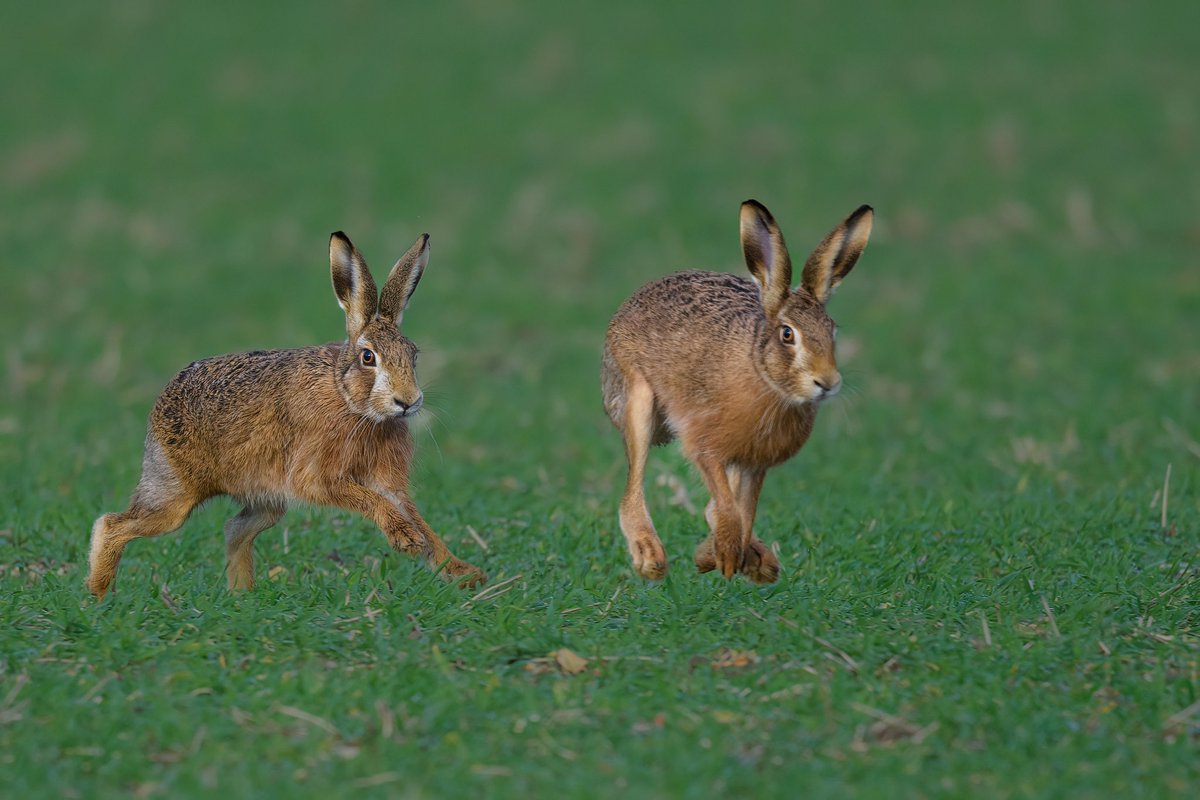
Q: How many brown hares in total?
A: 2